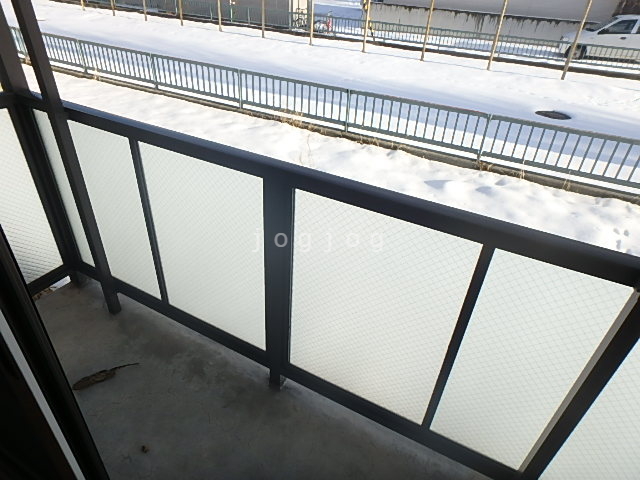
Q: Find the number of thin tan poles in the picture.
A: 11